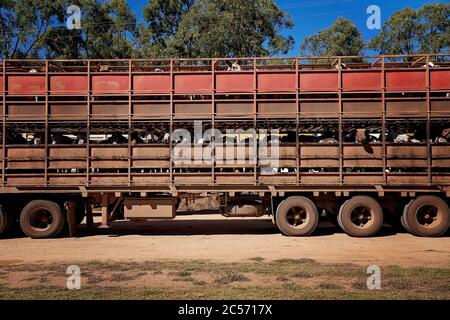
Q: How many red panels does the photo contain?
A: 11